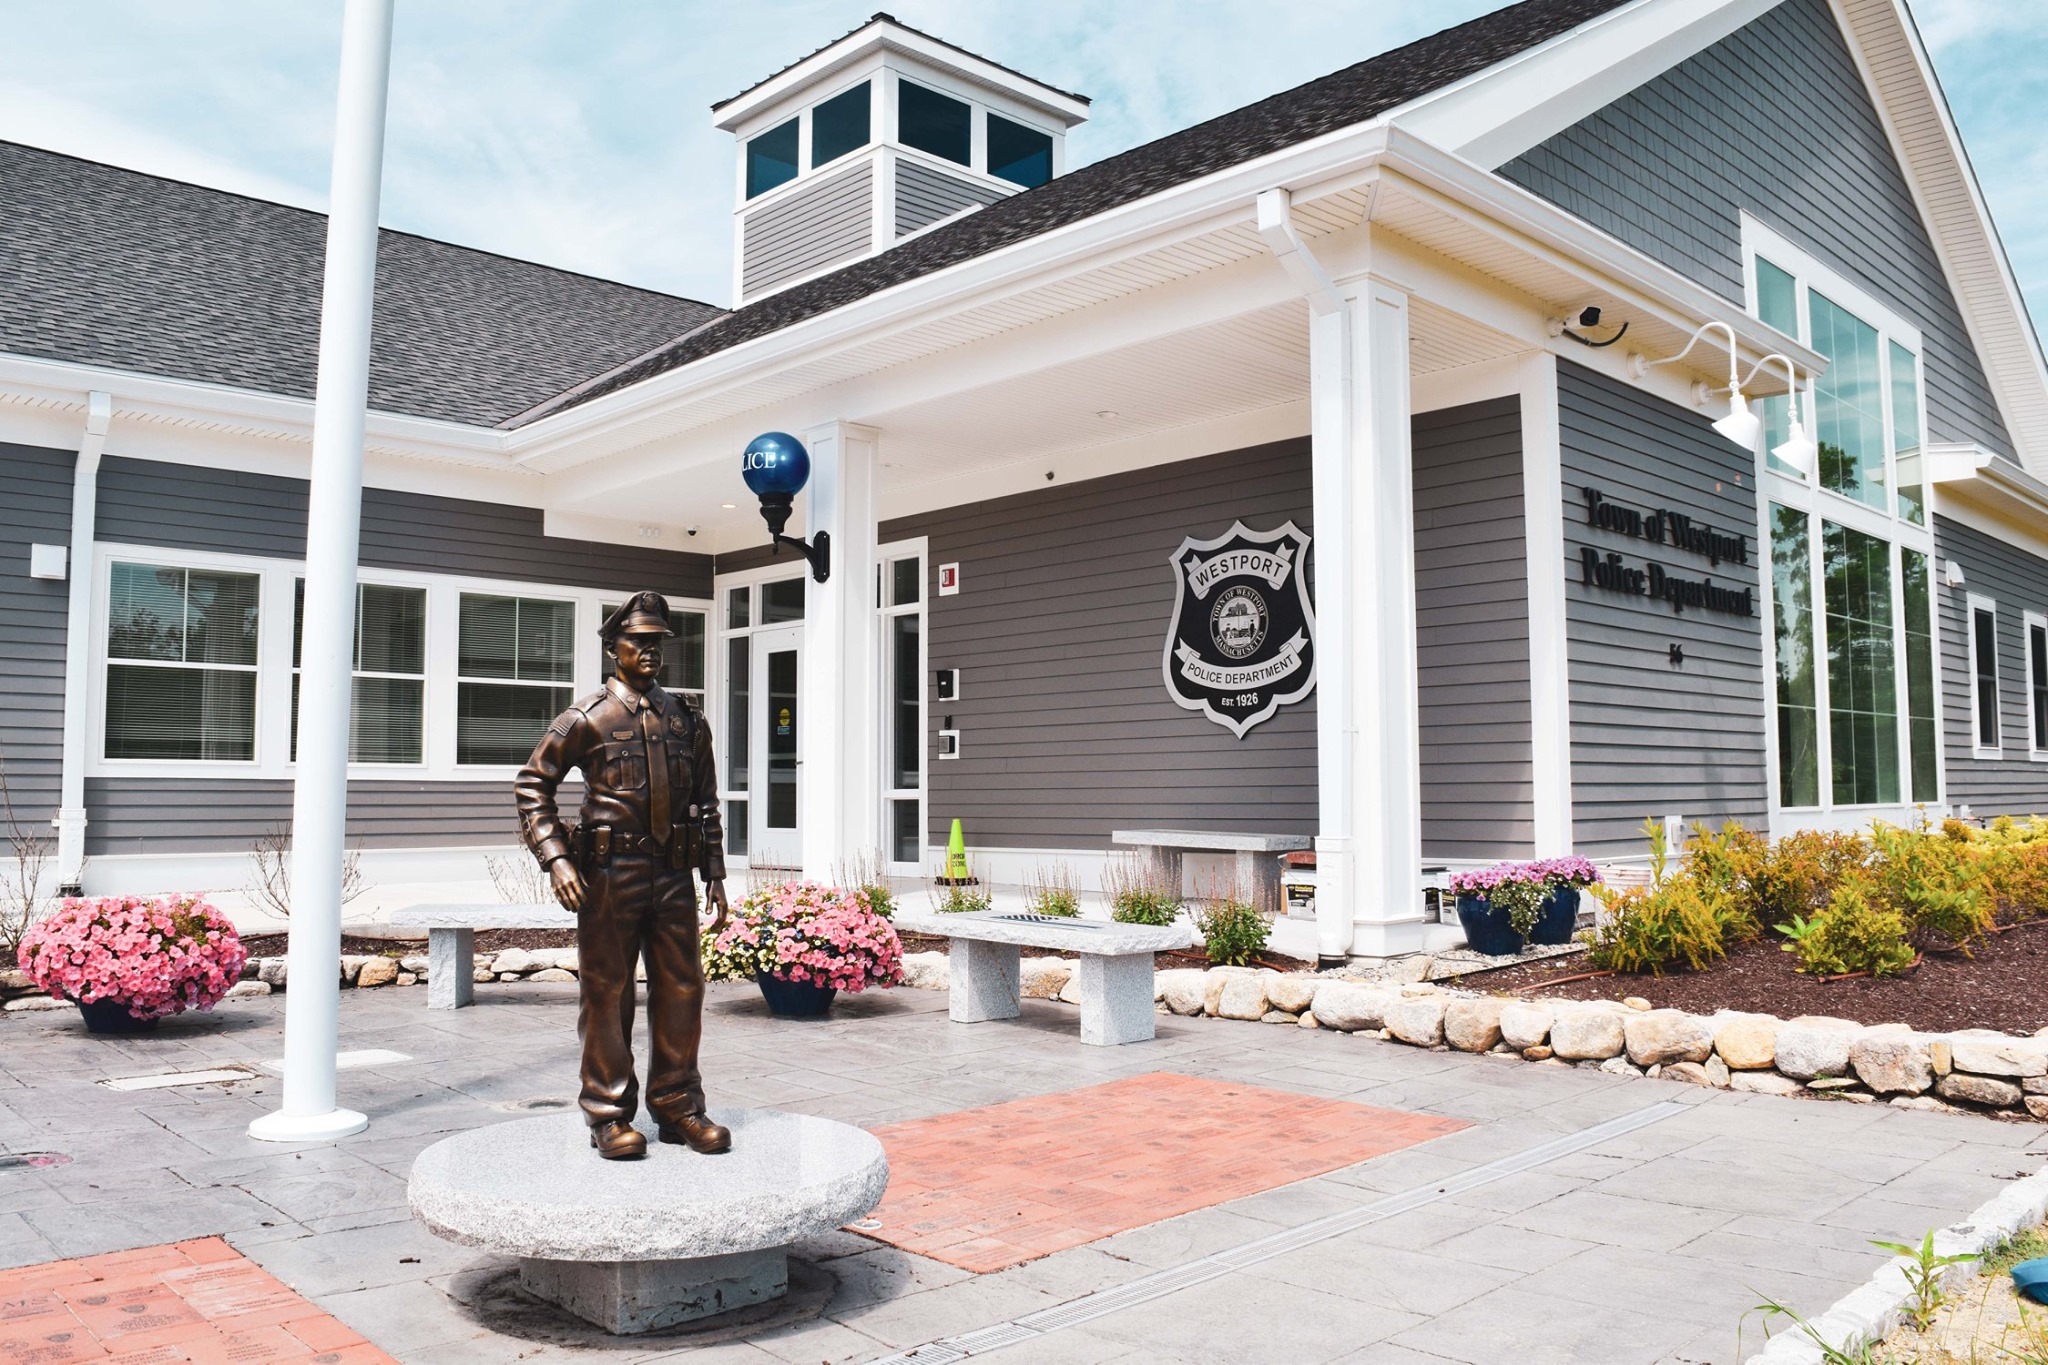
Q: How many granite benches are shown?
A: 3